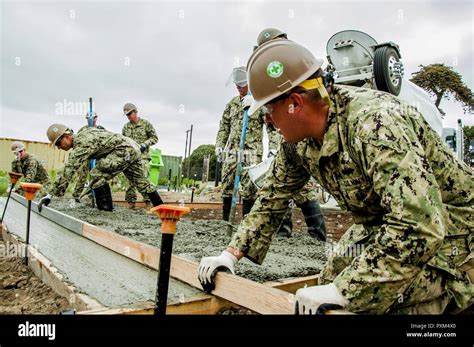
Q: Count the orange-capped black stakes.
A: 3